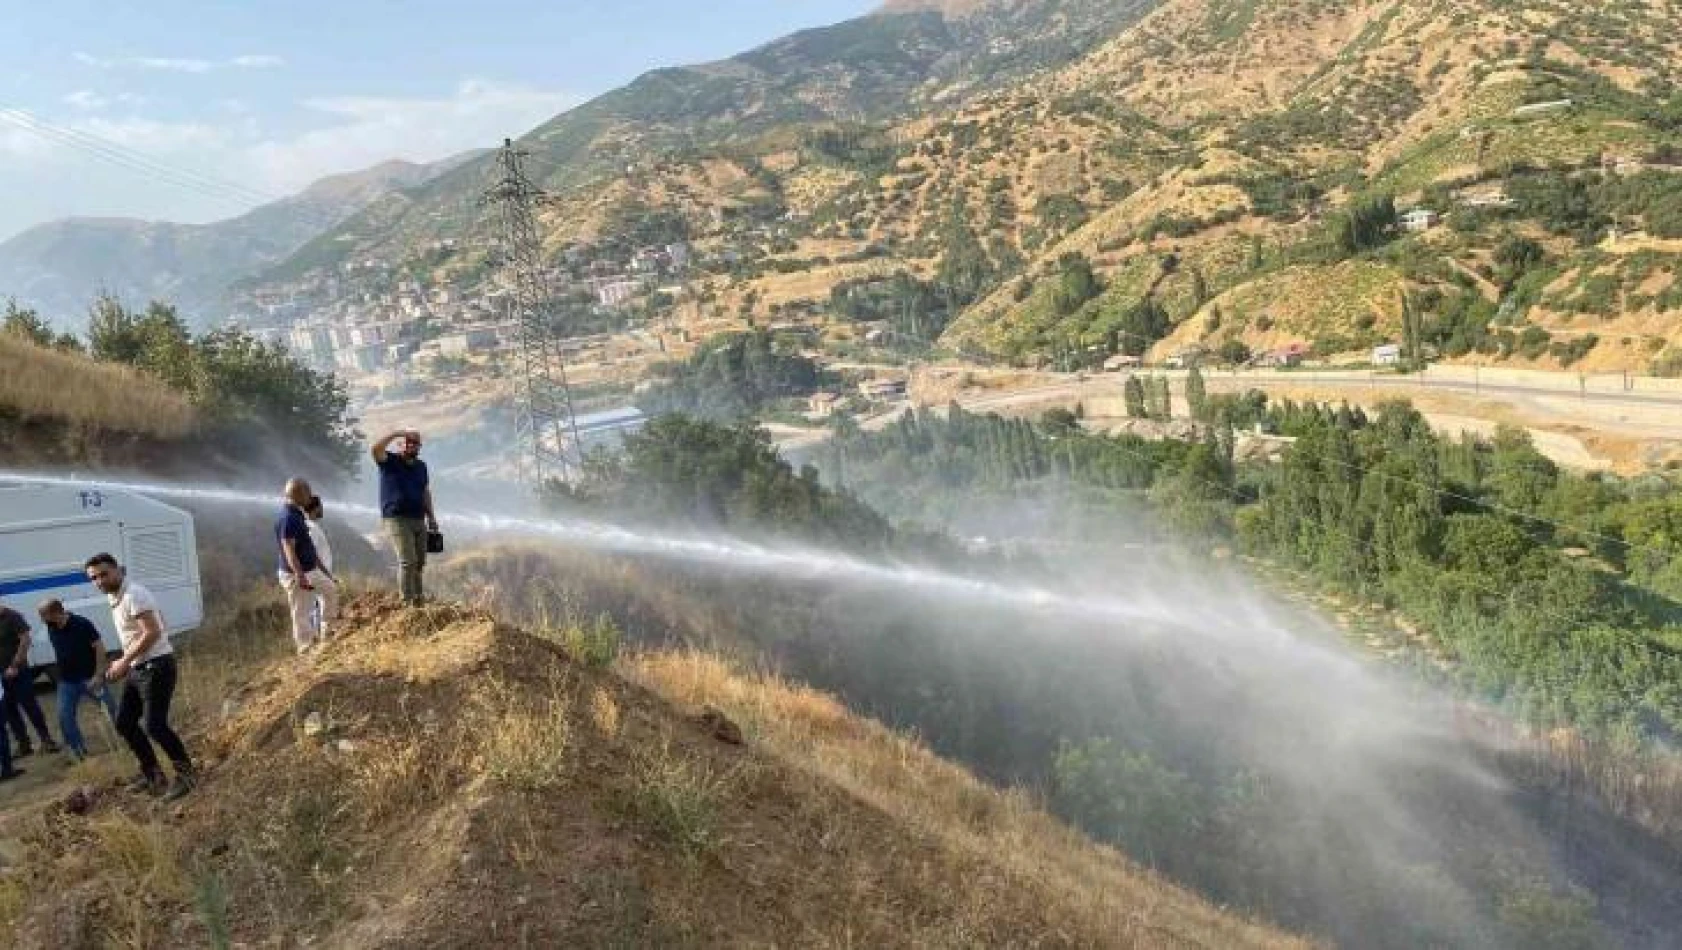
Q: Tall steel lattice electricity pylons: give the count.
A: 1